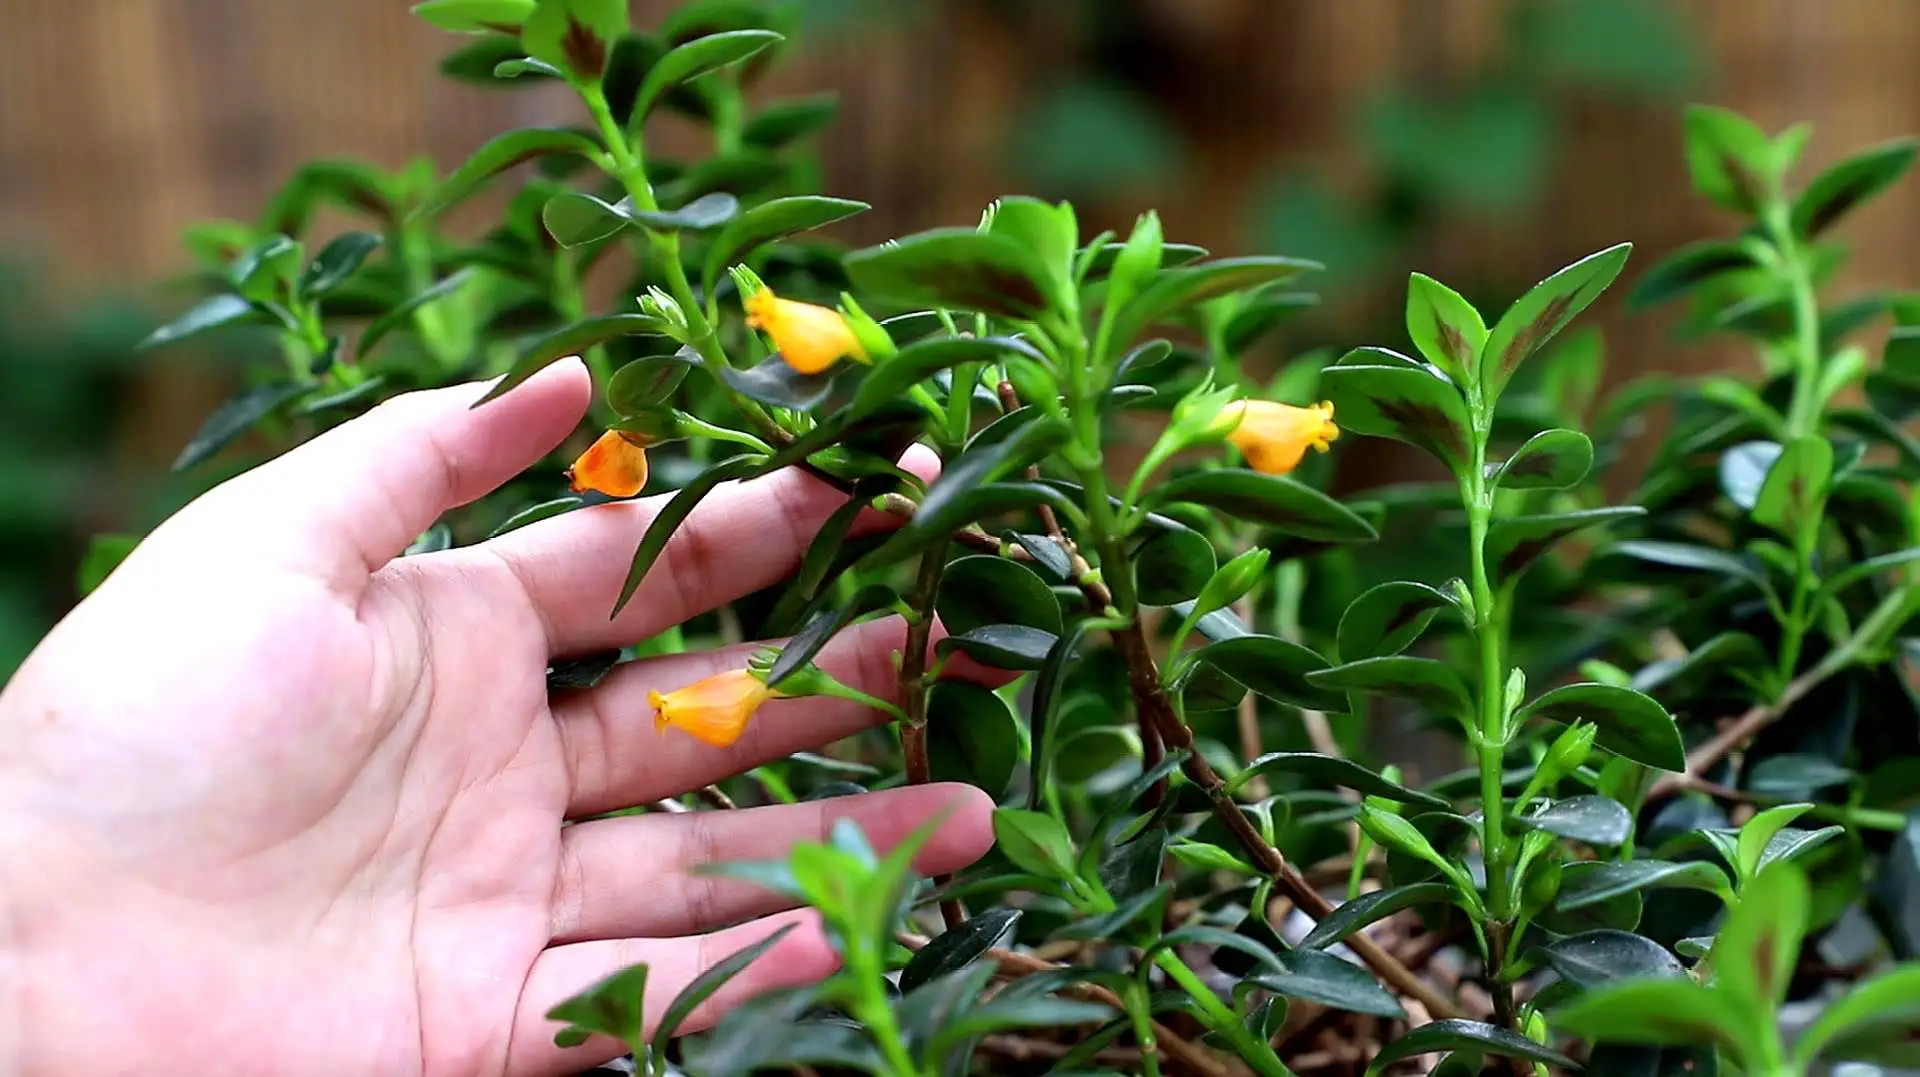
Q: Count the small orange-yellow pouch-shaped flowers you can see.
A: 4